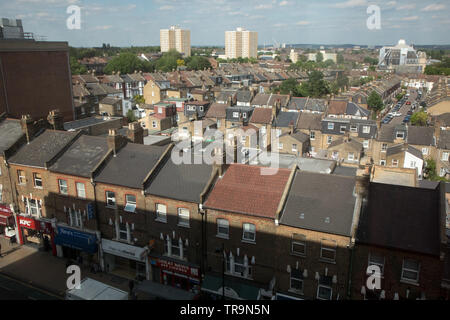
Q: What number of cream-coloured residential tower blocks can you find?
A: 2